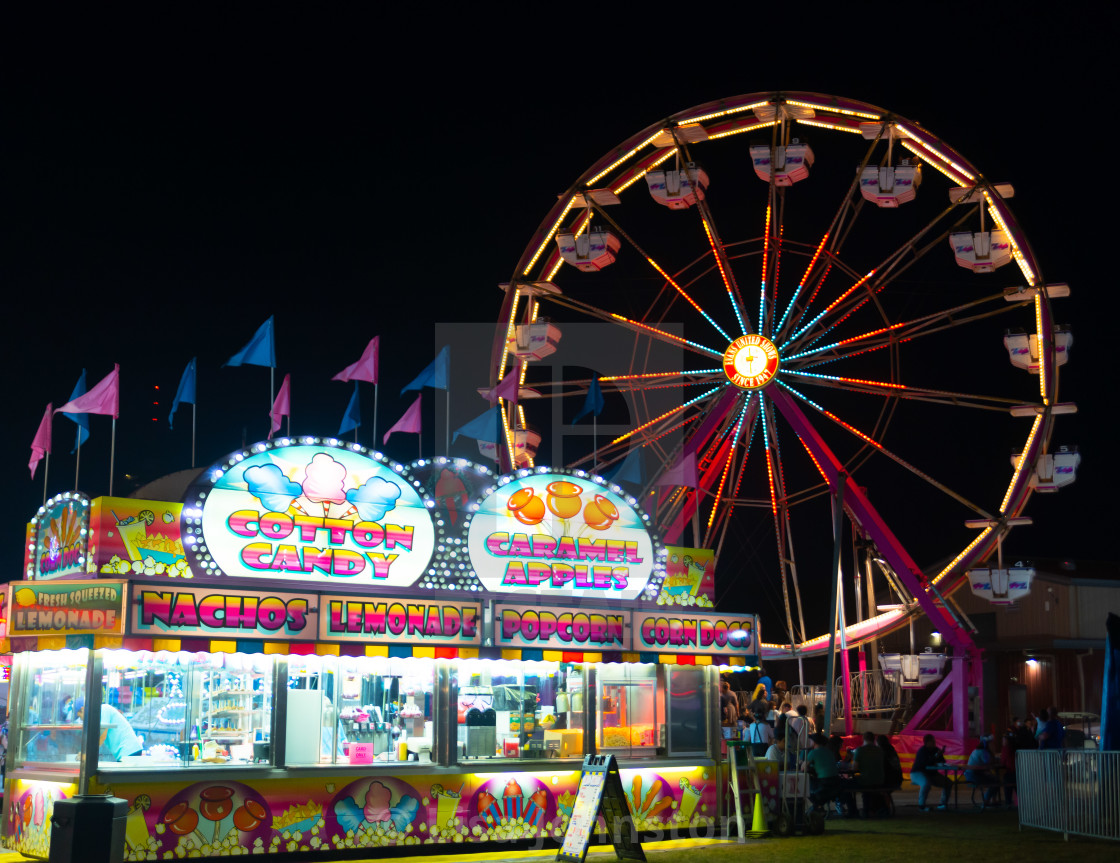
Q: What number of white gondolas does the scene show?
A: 11